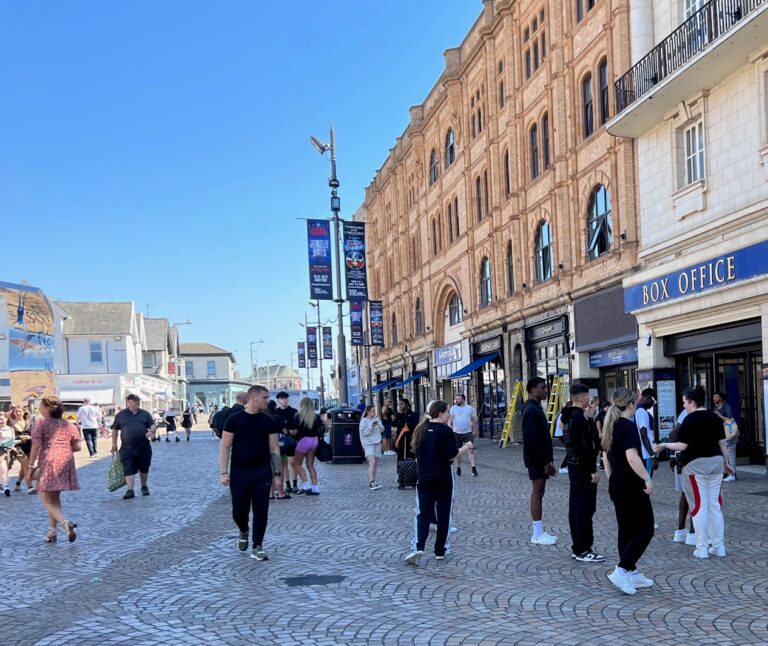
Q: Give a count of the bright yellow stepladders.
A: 2